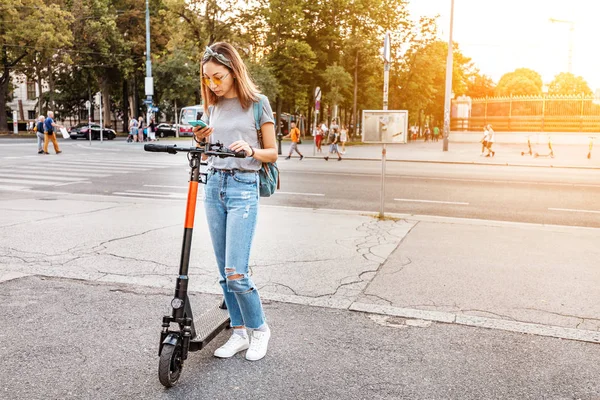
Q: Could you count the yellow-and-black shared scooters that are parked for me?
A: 3